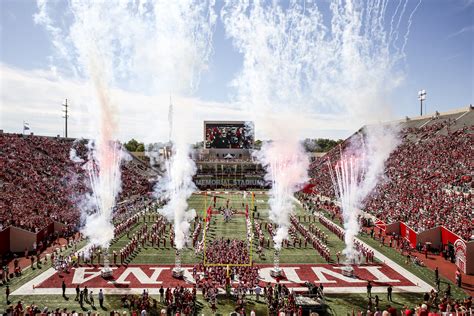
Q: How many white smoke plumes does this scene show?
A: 4